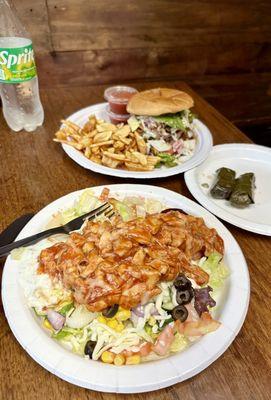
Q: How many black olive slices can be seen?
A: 5